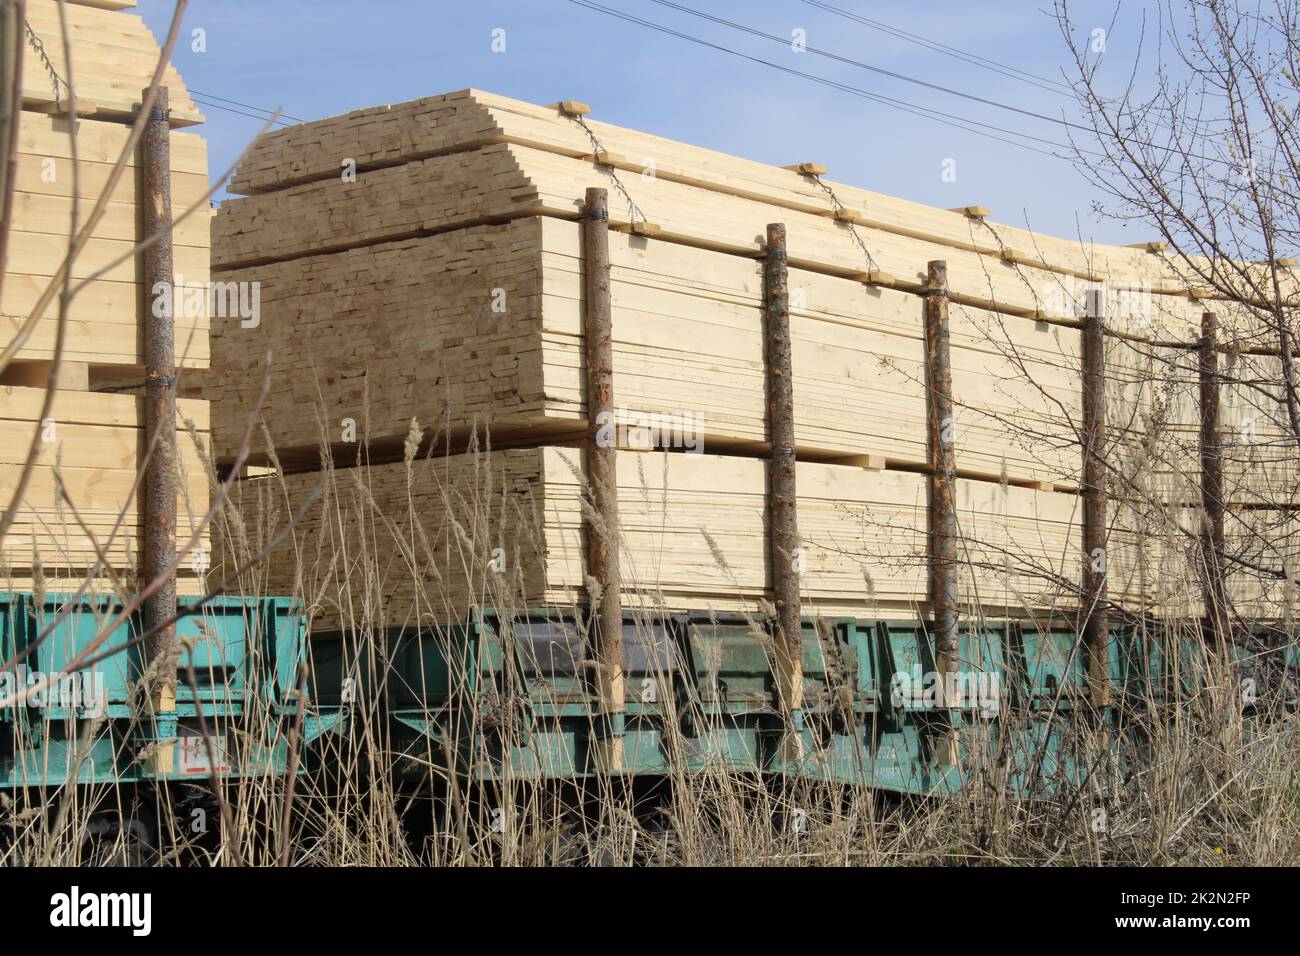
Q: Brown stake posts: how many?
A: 6